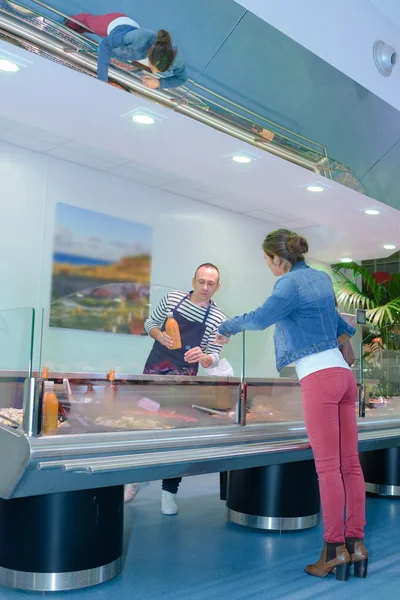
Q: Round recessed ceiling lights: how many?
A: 7